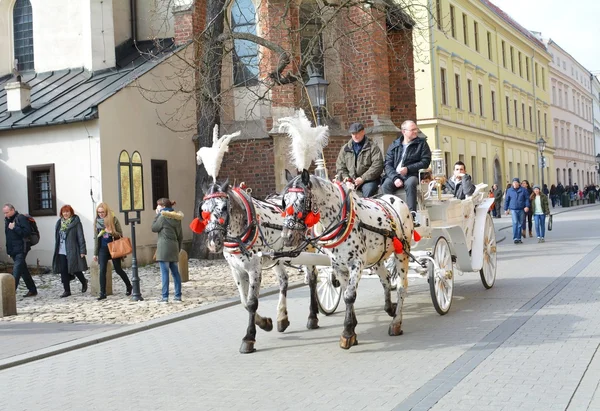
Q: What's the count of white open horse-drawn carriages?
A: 1